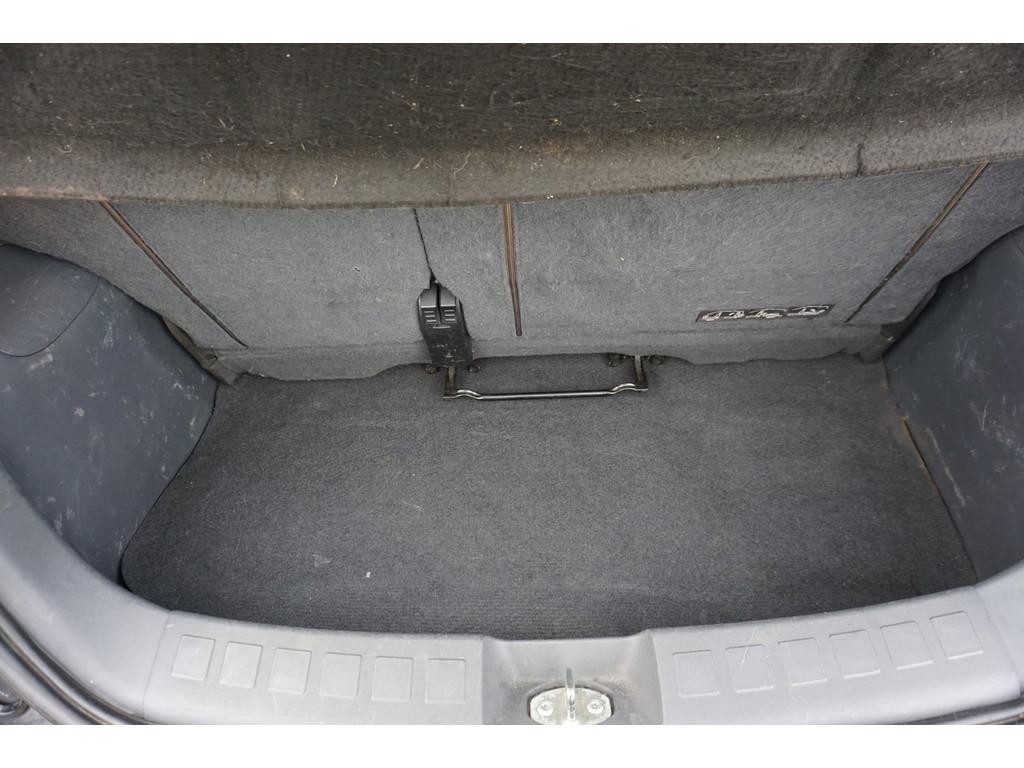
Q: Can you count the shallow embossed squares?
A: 12